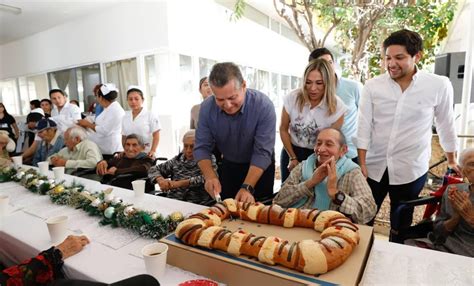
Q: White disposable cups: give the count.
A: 7